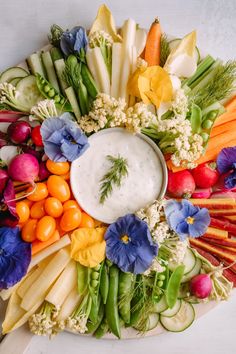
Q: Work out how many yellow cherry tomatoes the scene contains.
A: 11